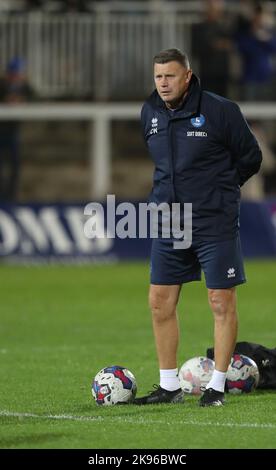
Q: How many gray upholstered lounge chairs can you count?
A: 0